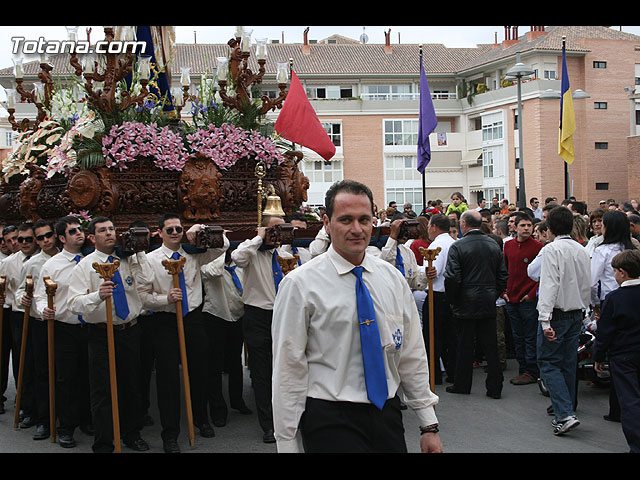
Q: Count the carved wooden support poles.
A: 7